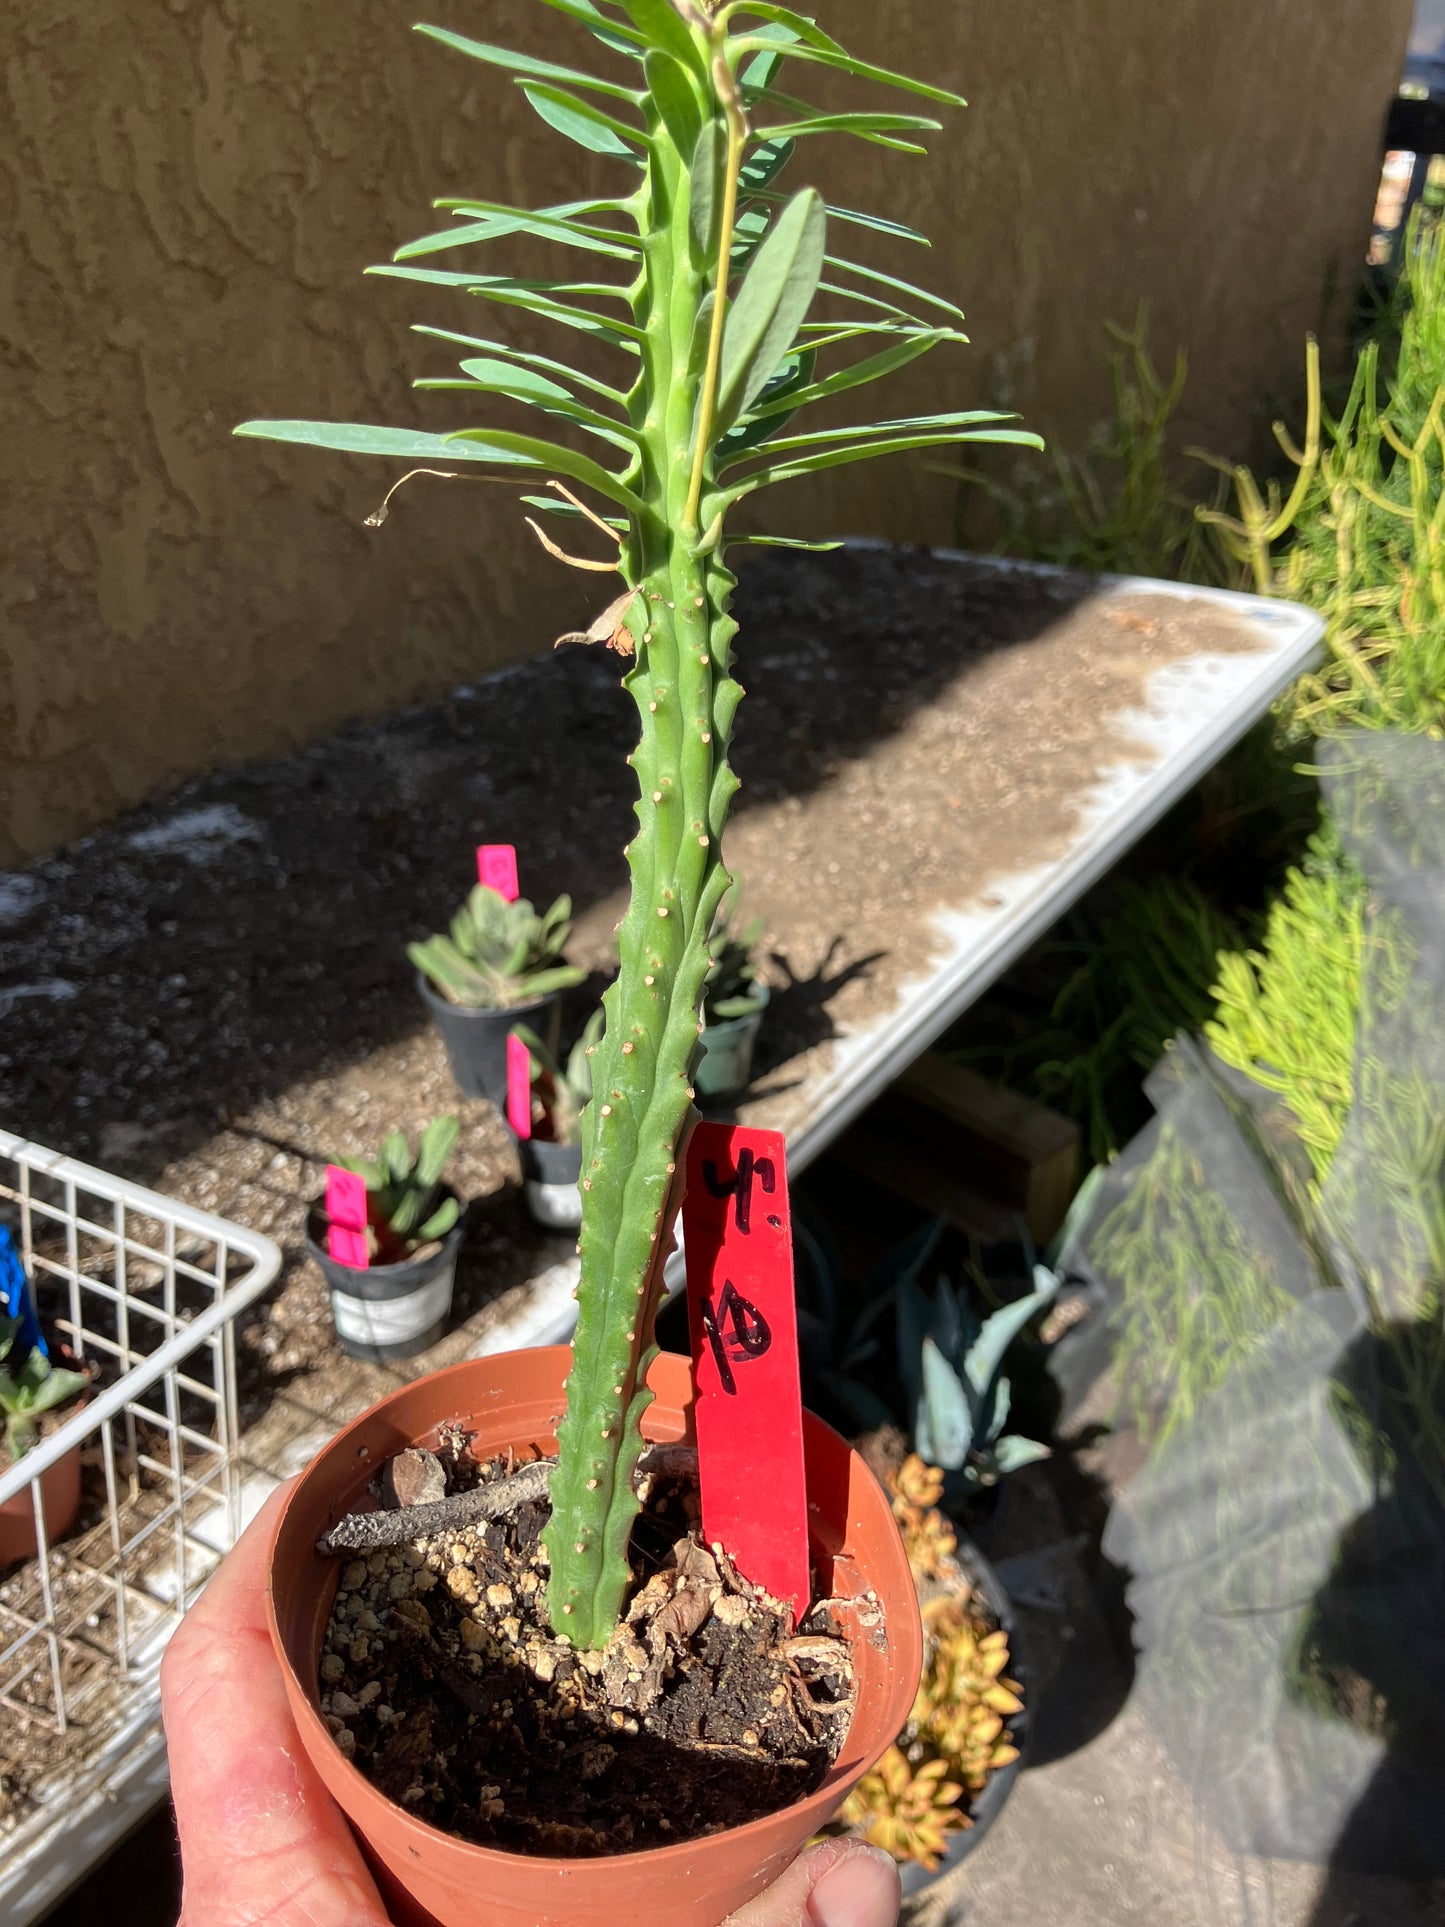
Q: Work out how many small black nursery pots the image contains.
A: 3